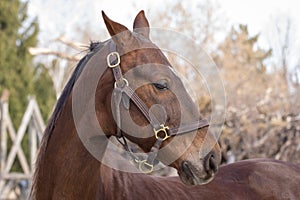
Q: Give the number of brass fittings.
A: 4